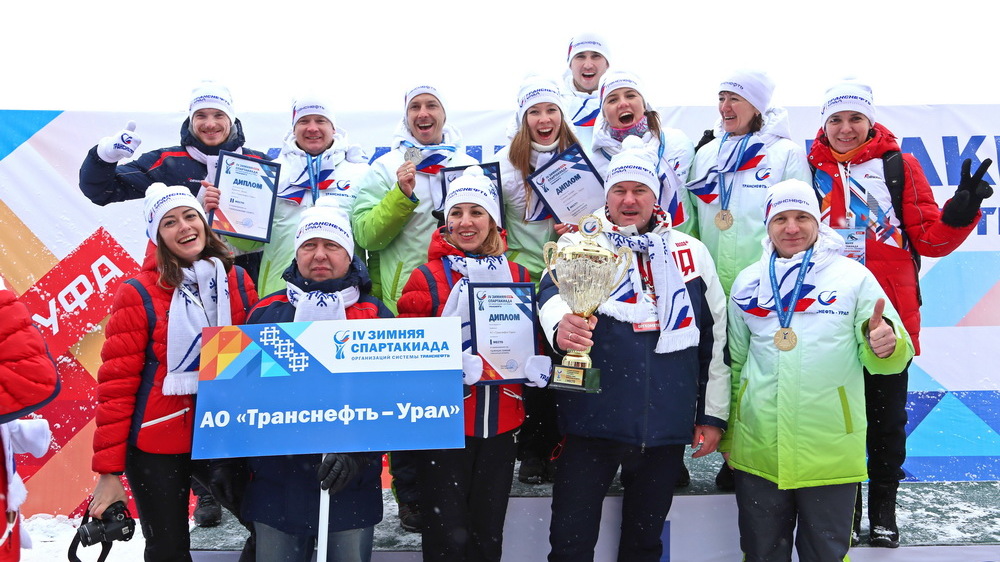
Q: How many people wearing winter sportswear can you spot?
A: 13